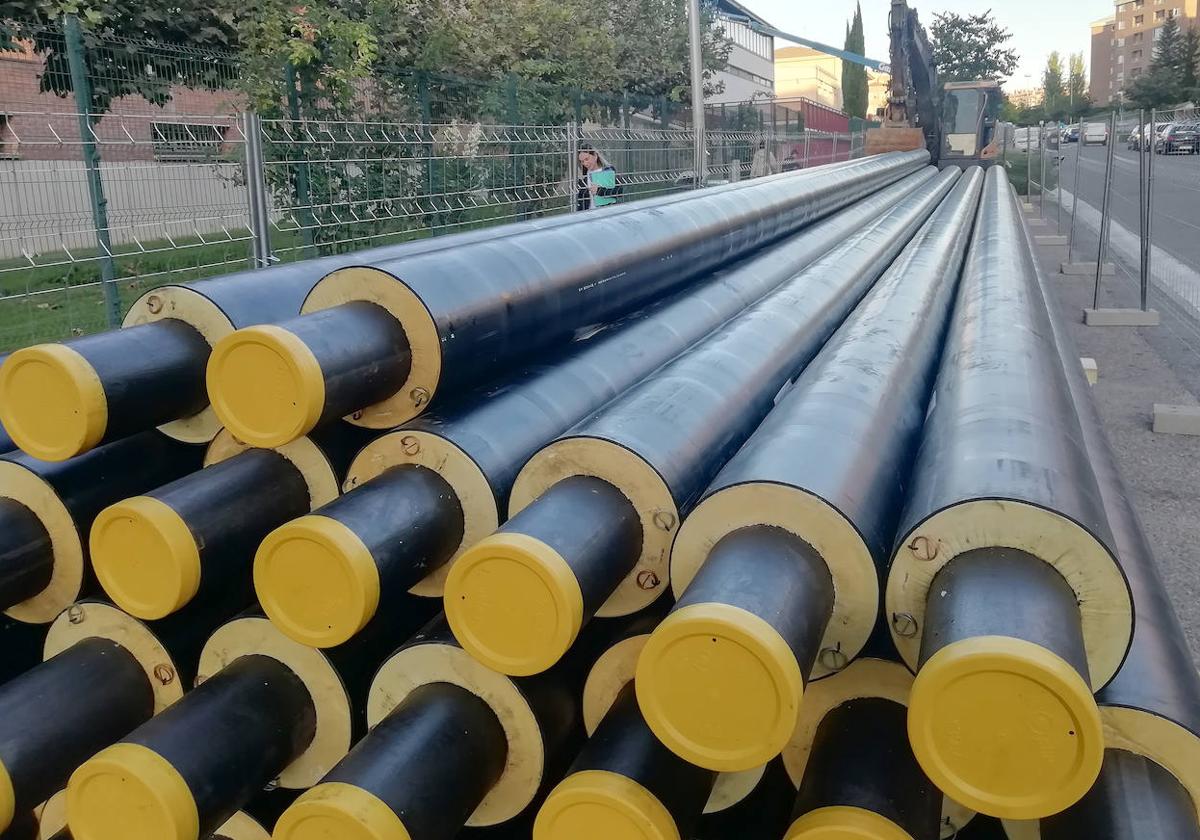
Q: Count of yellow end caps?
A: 12